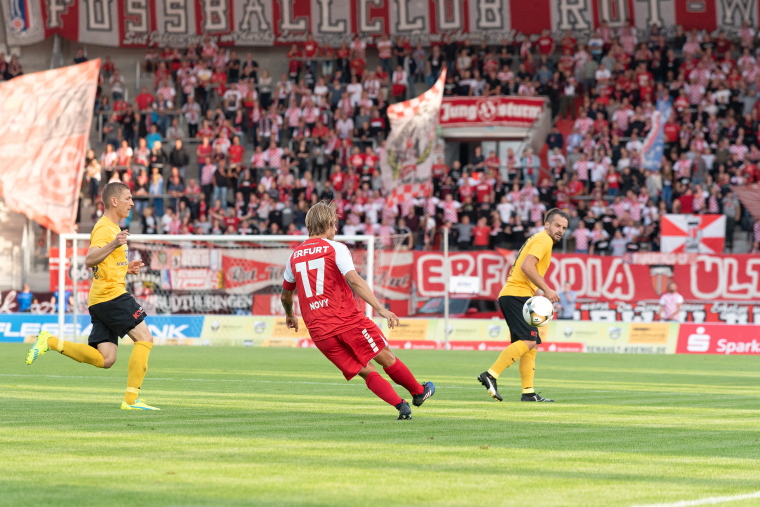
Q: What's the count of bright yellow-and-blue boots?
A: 2